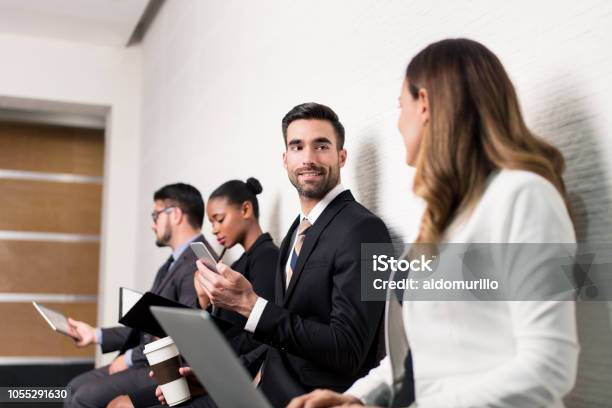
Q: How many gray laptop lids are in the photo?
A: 1